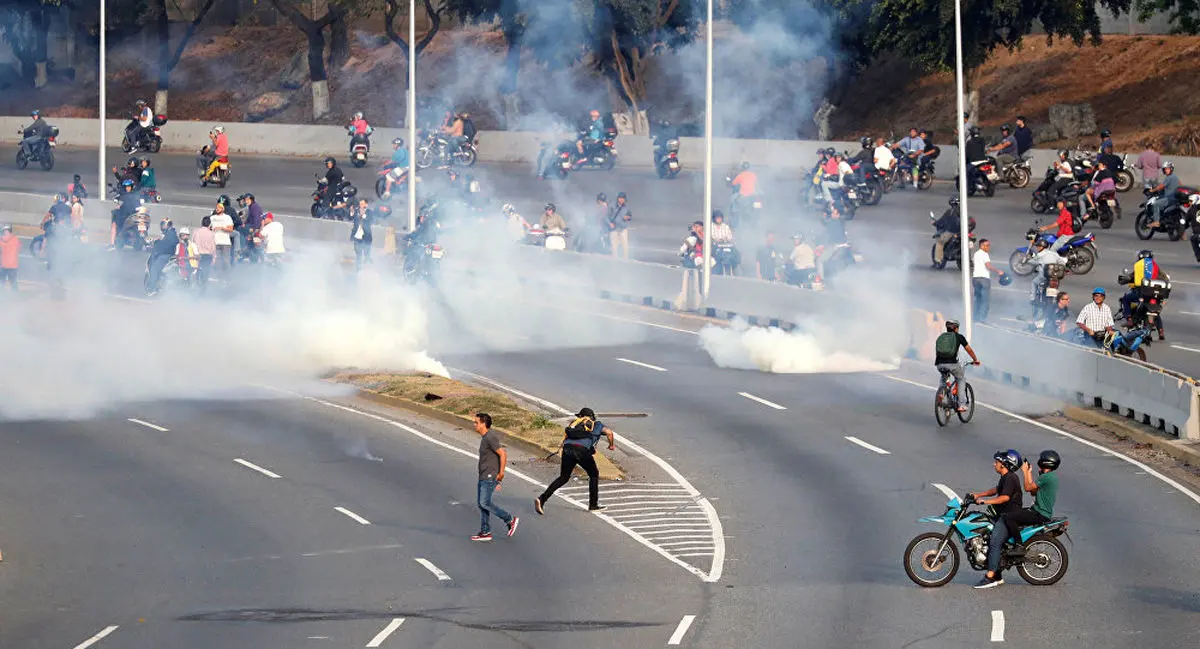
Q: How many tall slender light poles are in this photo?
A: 4